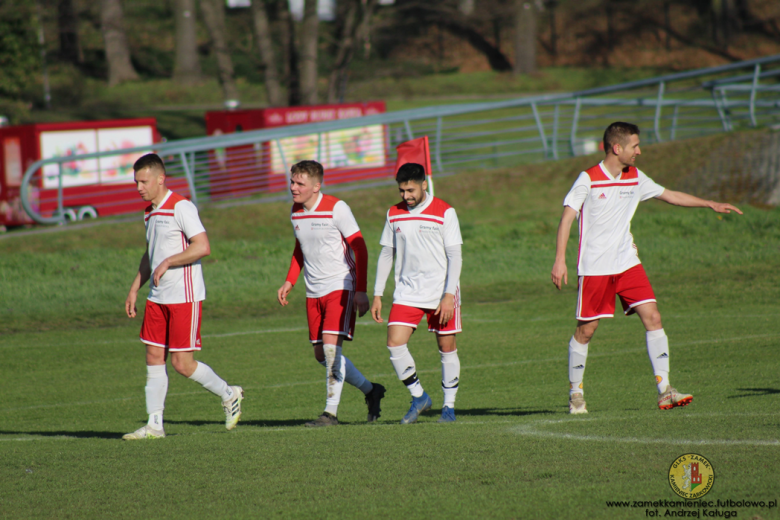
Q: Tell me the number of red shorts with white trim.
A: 4